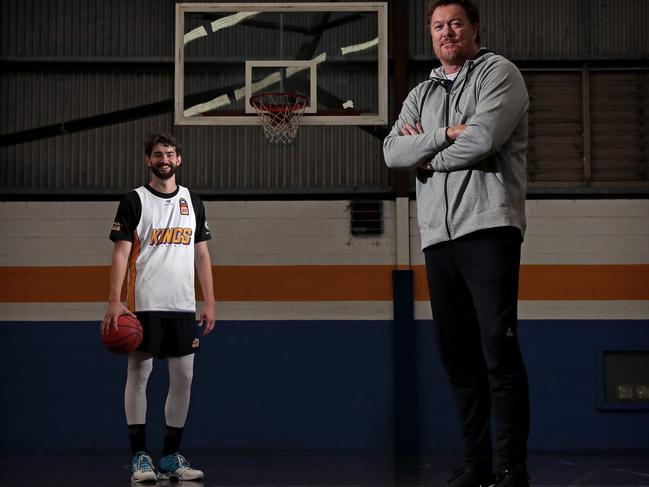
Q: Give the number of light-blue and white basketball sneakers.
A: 2